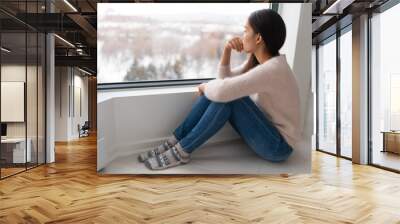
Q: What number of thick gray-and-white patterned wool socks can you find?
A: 2